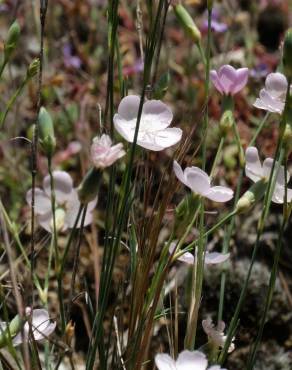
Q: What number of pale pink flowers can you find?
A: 11